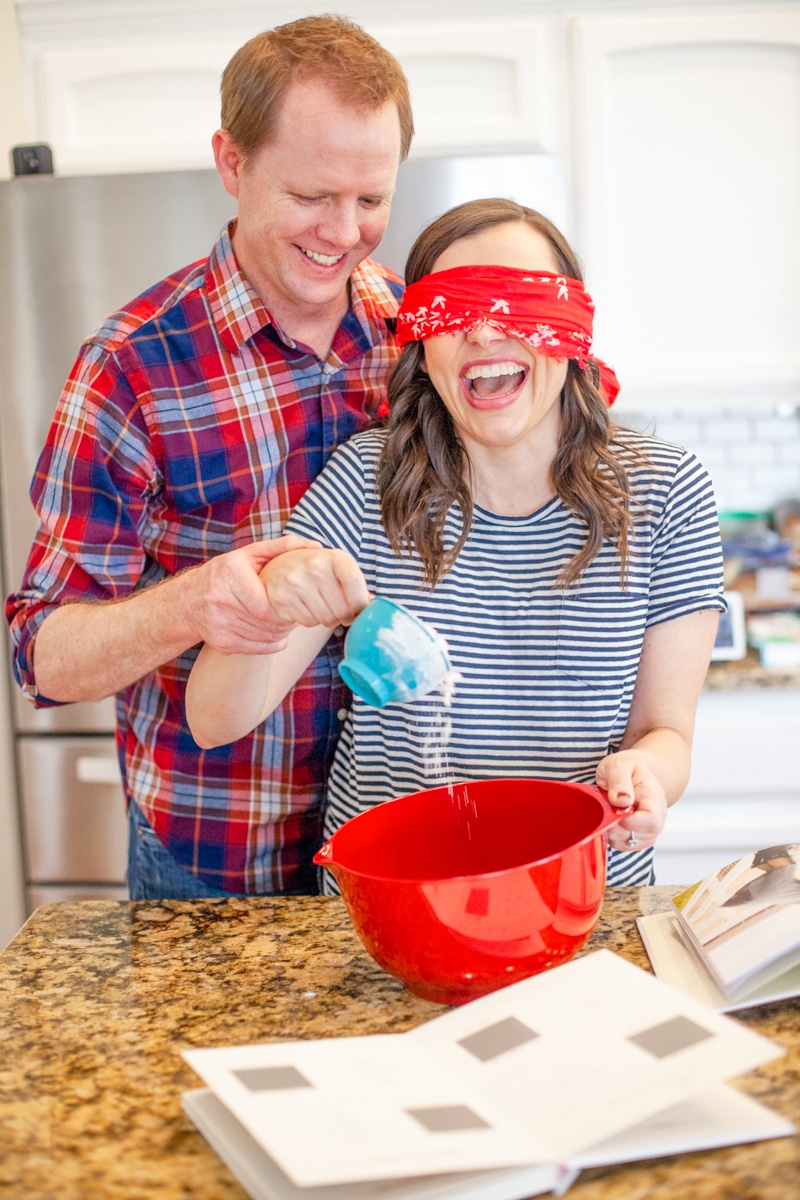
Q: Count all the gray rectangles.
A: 4